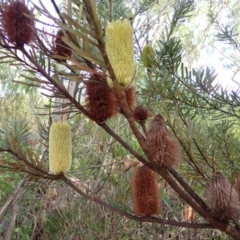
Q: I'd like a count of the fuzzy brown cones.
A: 8